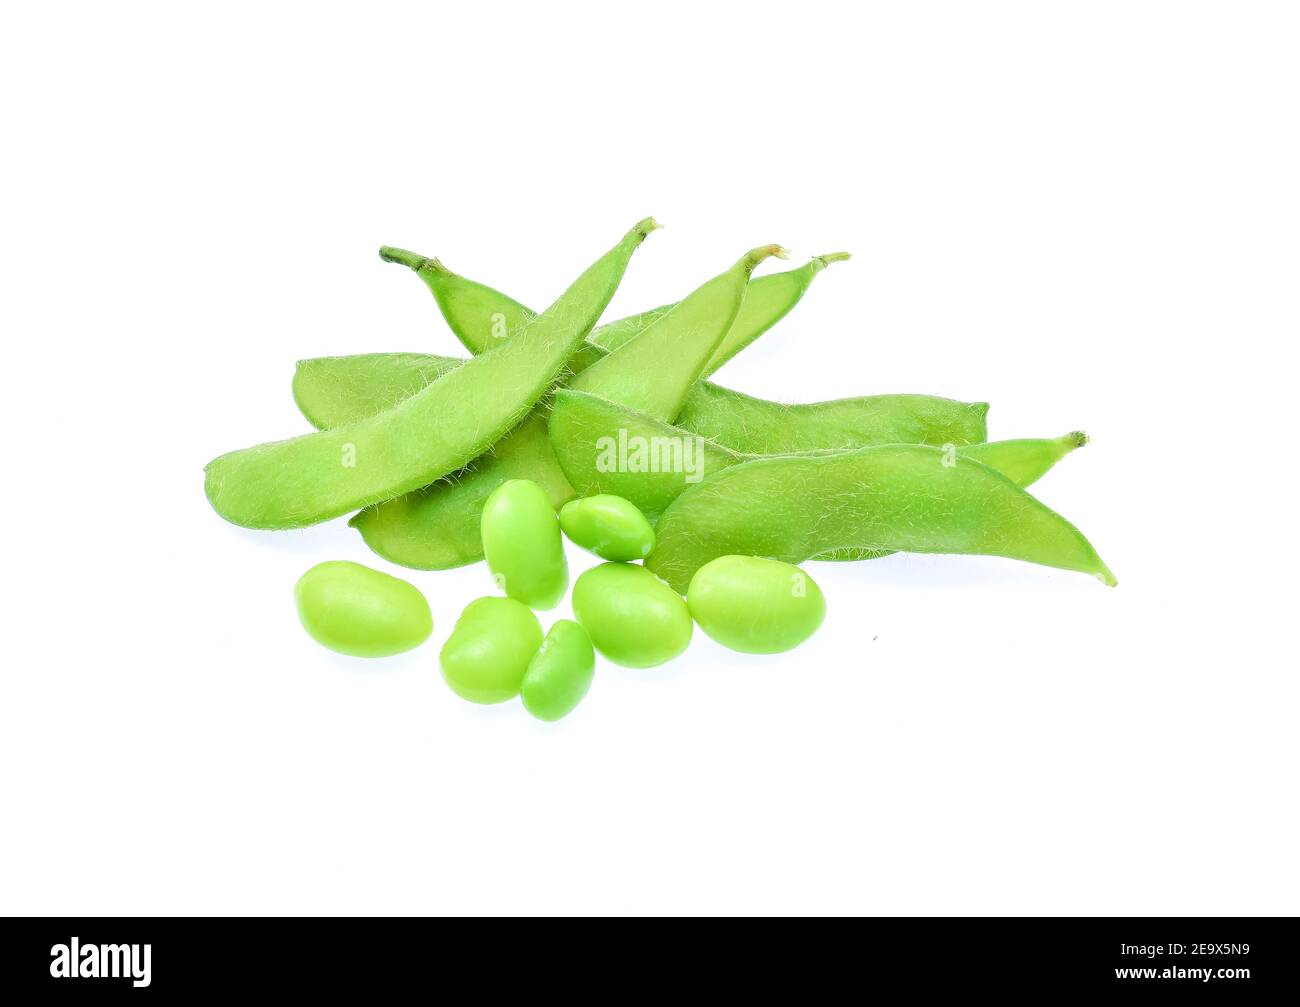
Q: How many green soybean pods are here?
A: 6